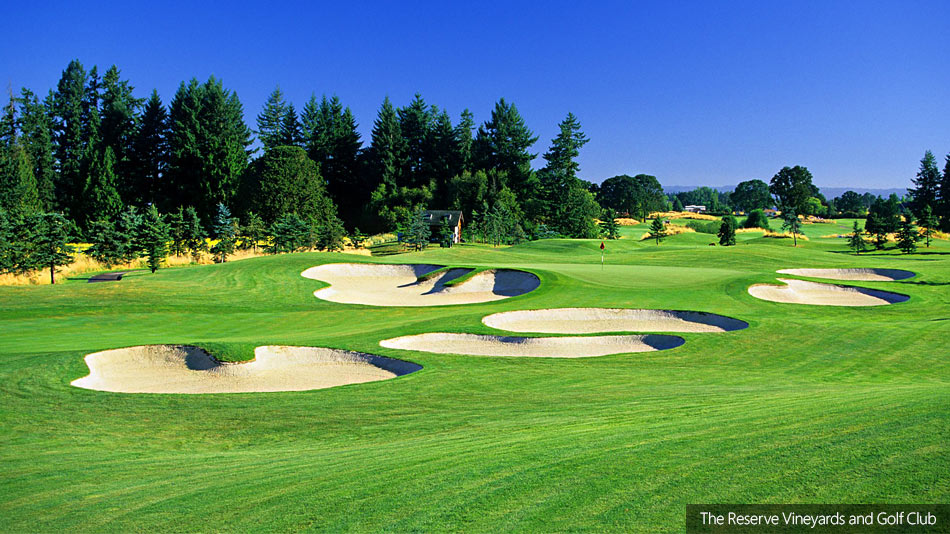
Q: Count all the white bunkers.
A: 6